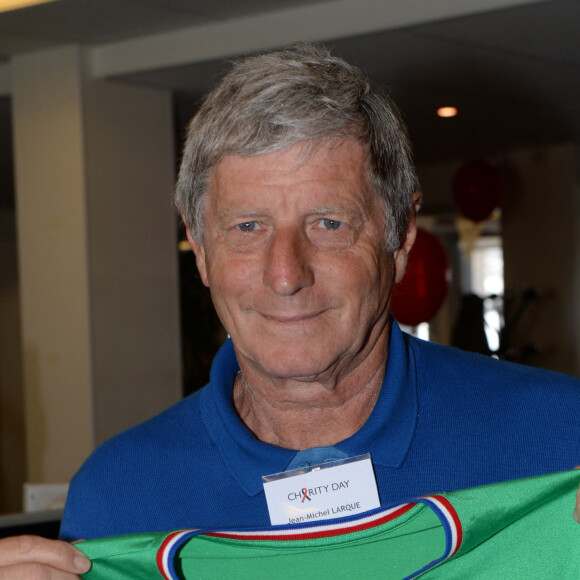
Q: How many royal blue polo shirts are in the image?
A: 1